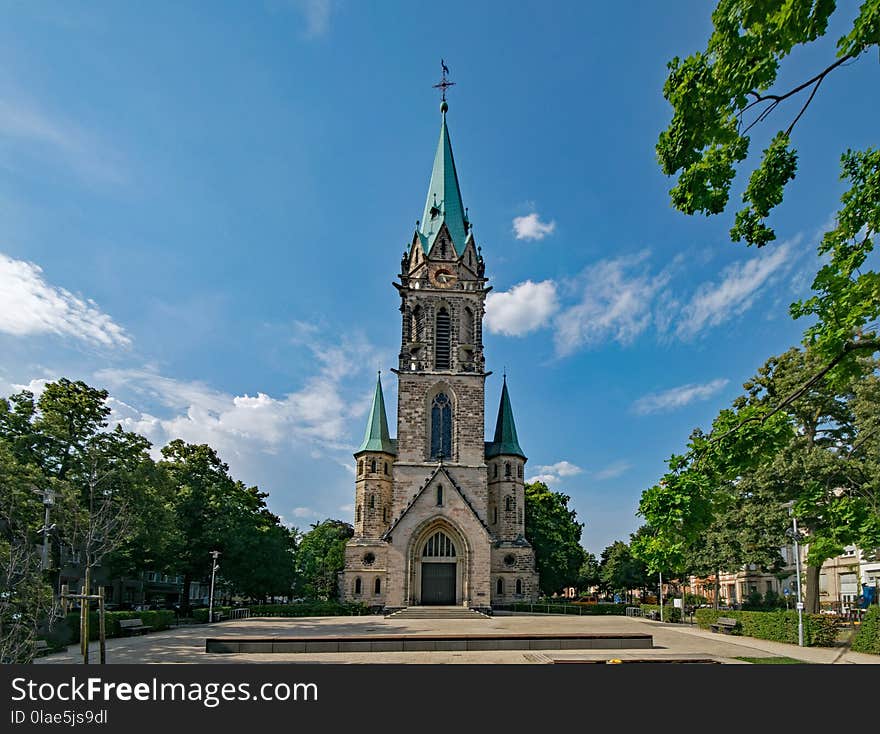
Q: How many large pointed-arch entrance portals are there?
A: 1